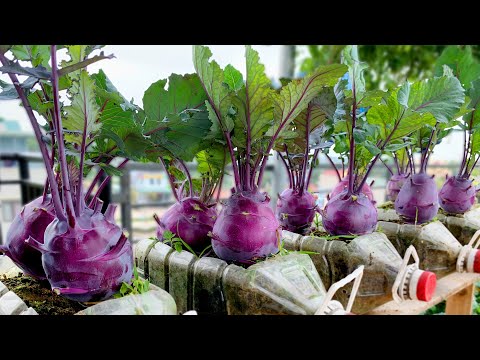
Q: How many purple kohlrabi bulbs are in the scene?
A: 10